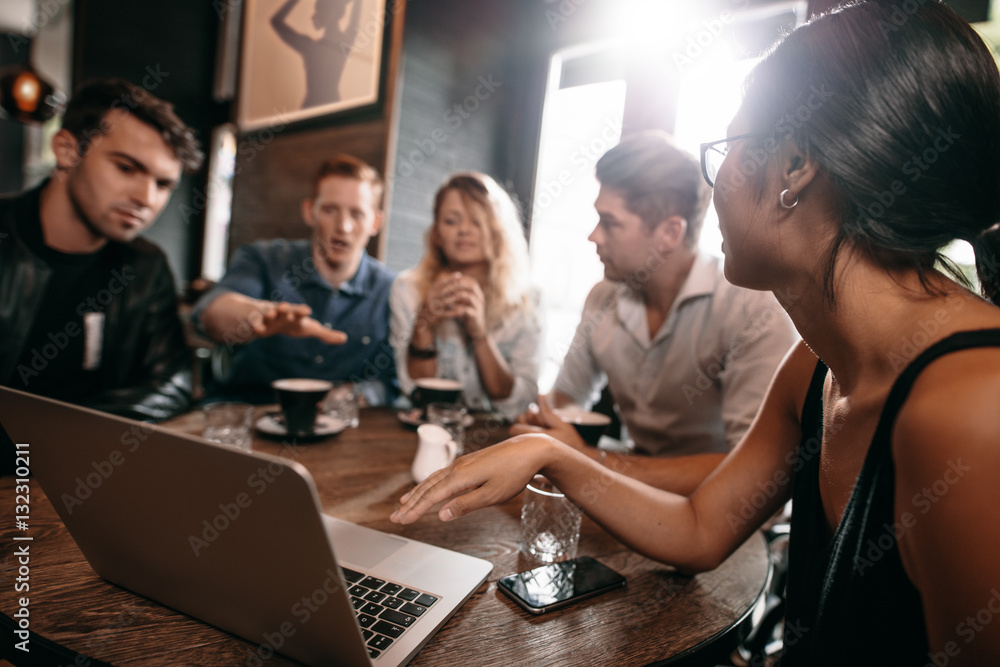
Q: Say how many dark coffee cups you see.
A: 3